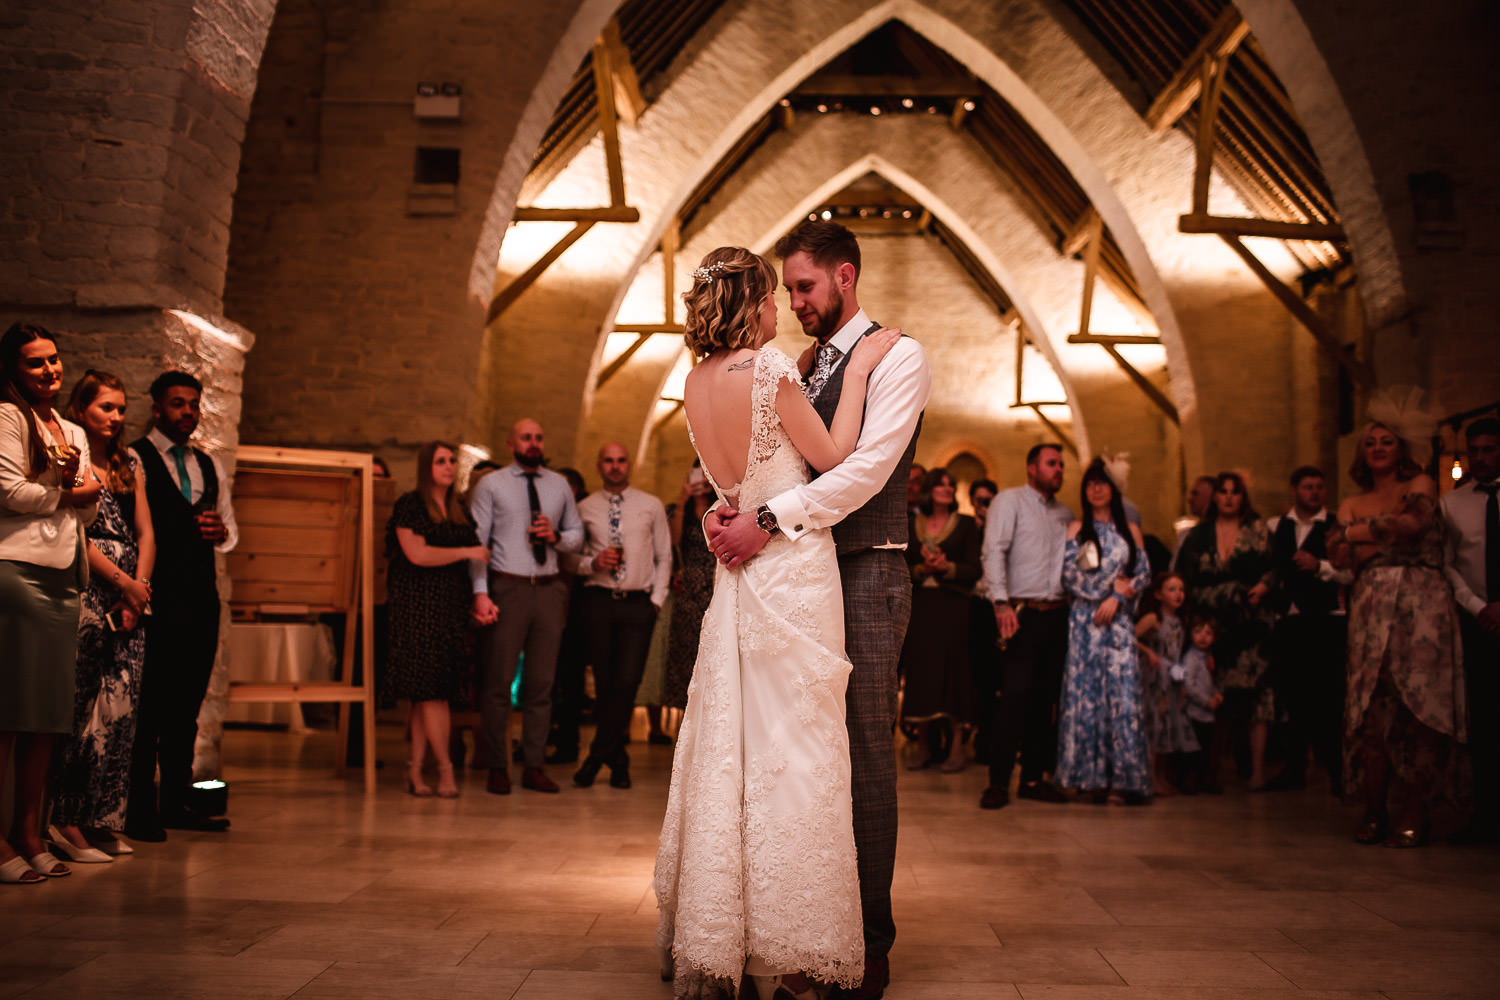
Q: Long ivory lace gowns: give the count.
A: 1